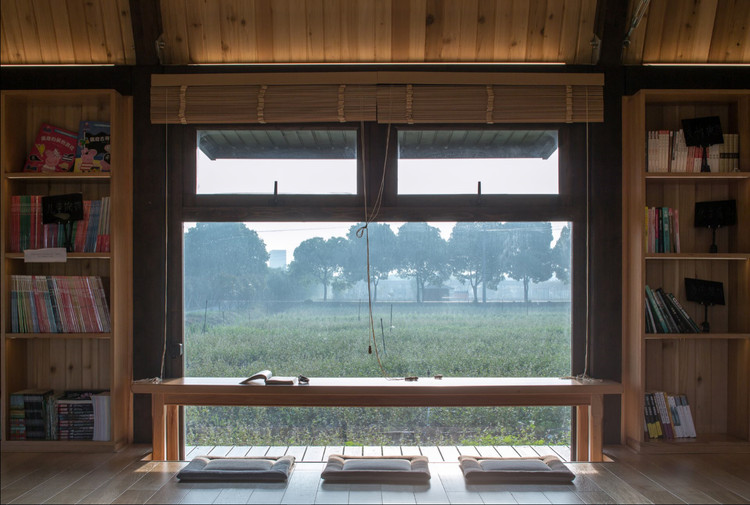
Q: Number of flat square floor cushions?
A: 3